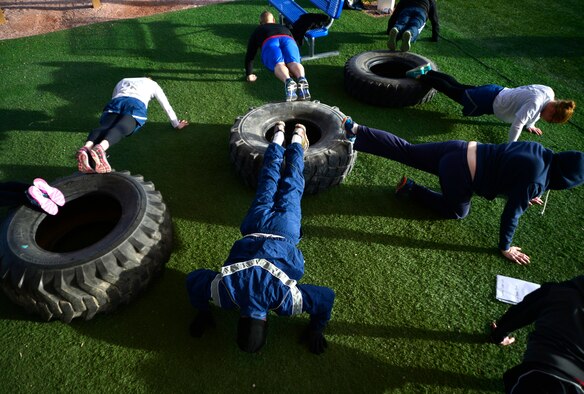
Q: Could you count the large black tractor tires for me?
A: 3